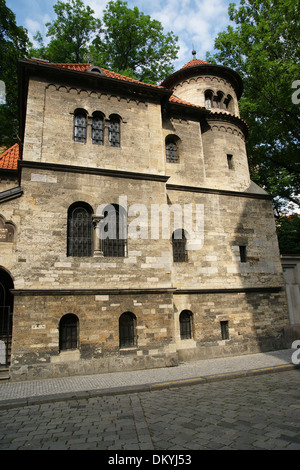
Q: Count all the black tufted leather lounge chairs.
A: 0